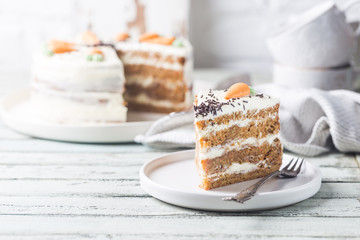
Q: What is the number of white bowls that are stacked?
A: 2